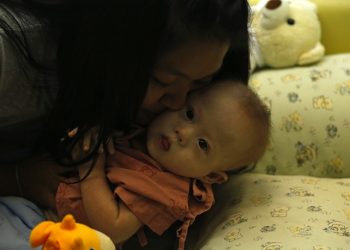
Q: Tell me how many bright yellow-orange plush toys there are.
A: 1